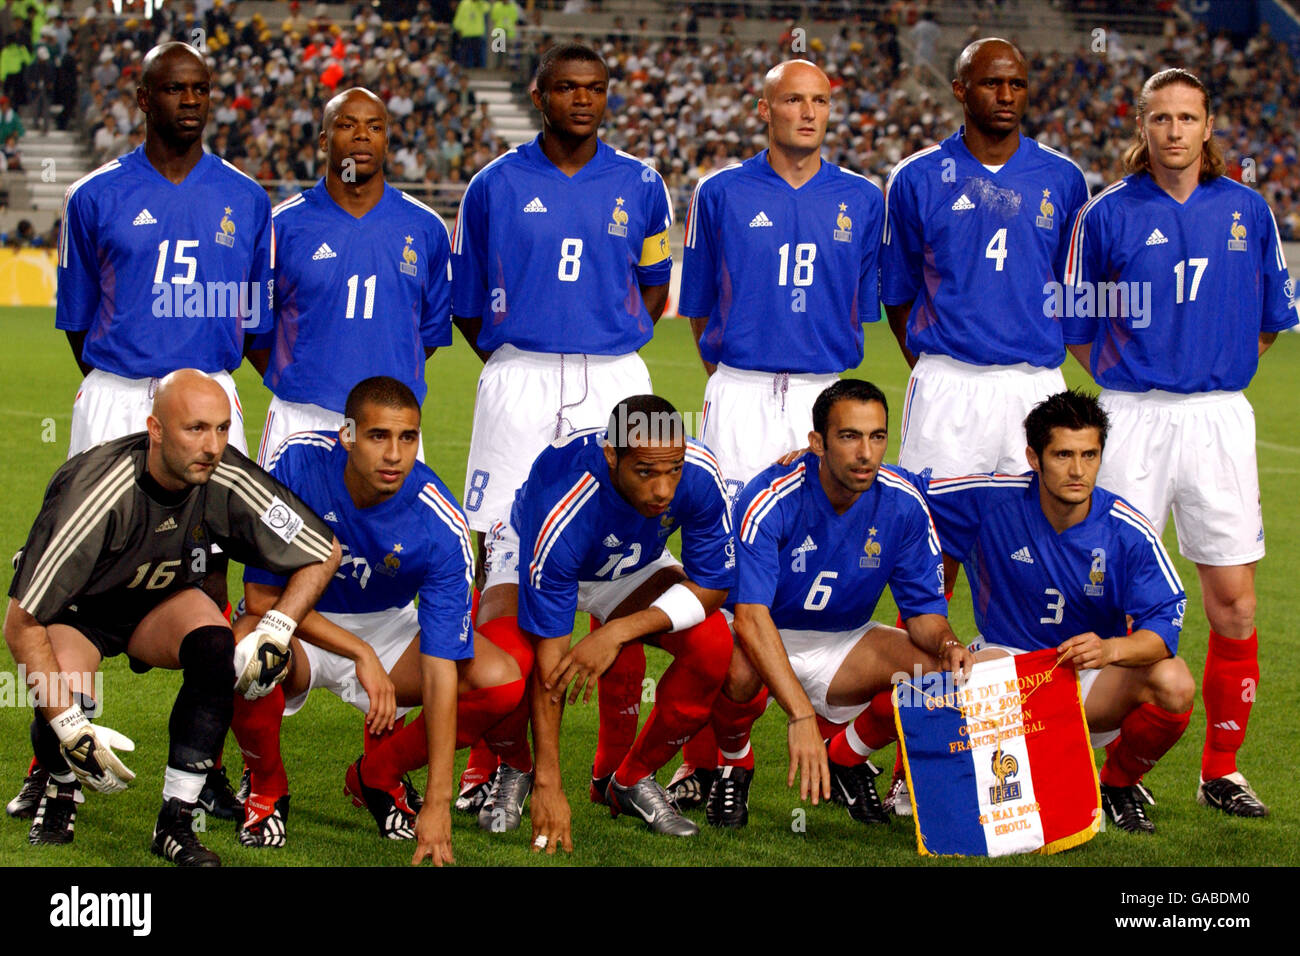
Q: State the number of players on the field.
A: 11